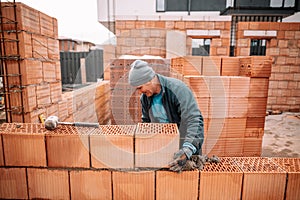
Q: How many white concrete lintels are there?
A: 2